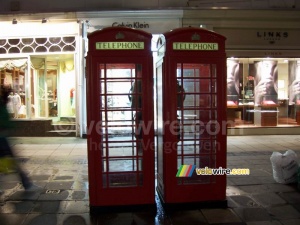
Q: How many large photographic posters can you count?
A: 3